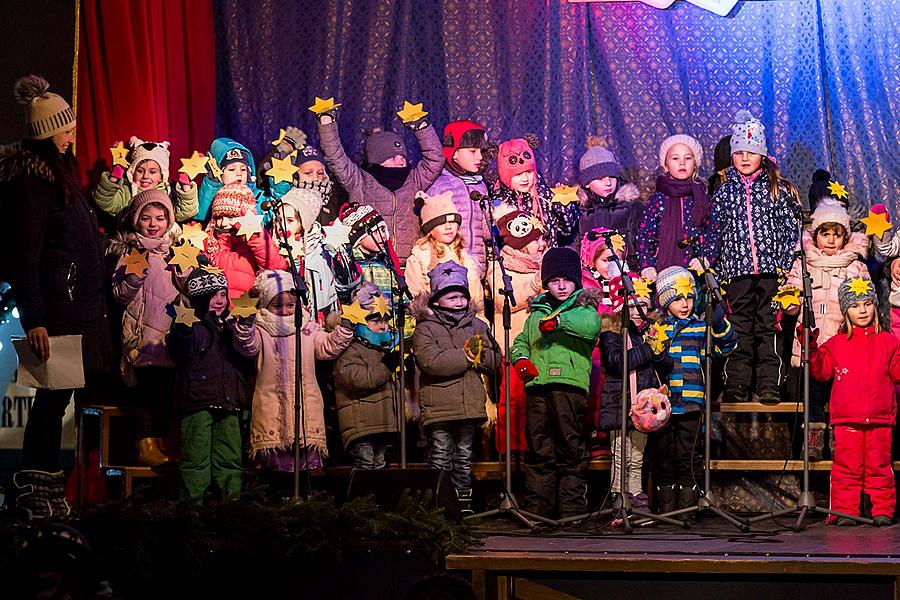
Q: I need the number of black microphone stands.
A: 6